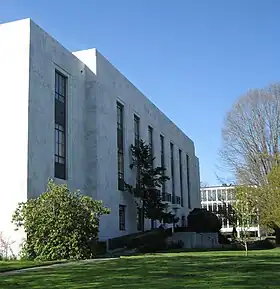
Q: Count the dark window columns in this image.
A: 8